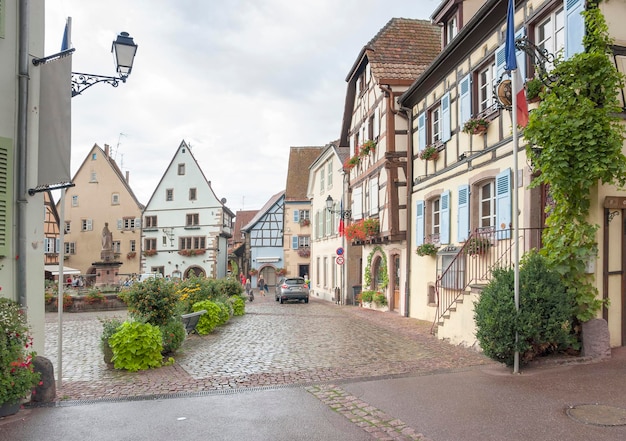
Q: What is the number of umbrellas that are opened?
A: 1